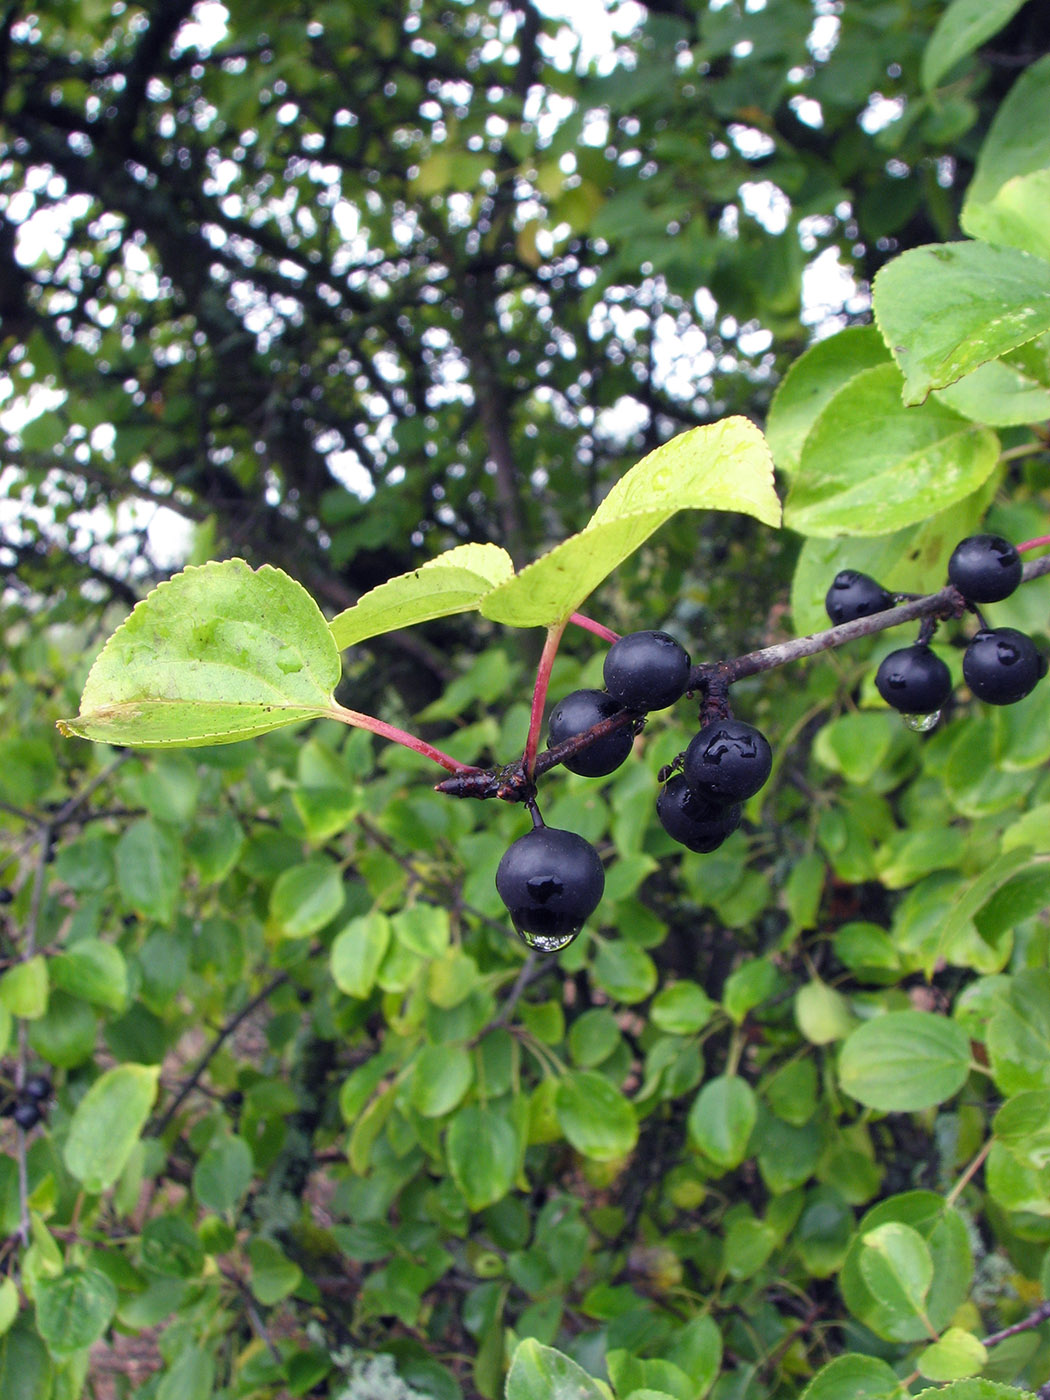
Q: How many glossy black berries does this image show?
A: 9